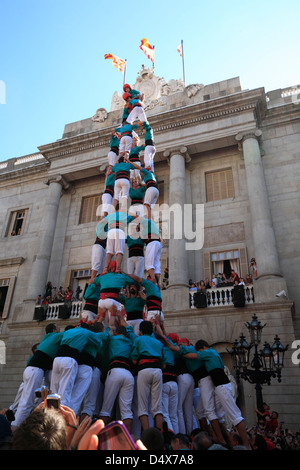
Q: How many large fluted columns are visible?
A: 3